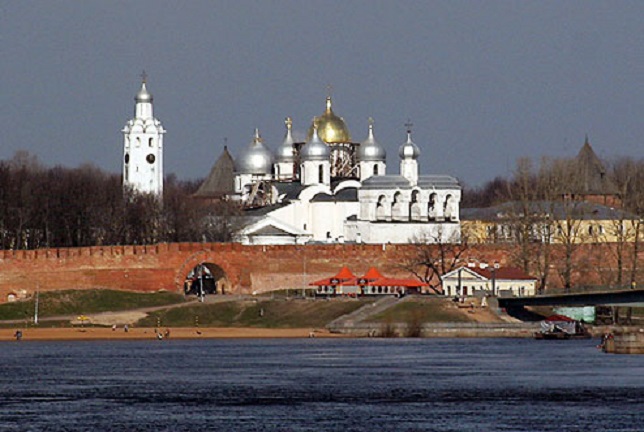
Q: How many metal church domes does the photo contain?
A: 7